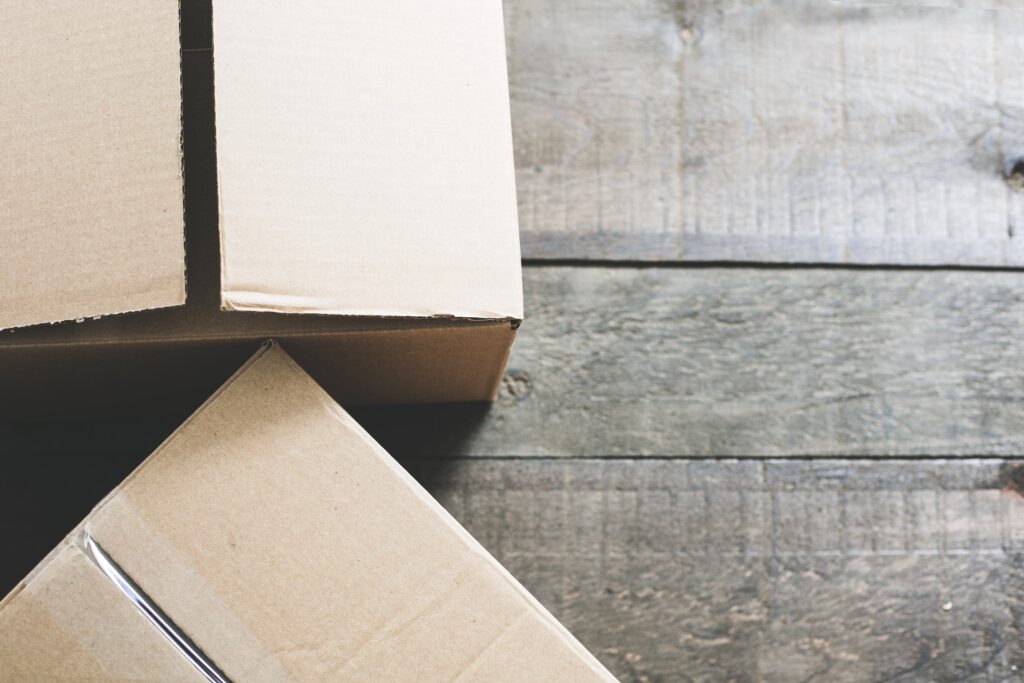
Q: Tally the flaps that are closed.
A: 2